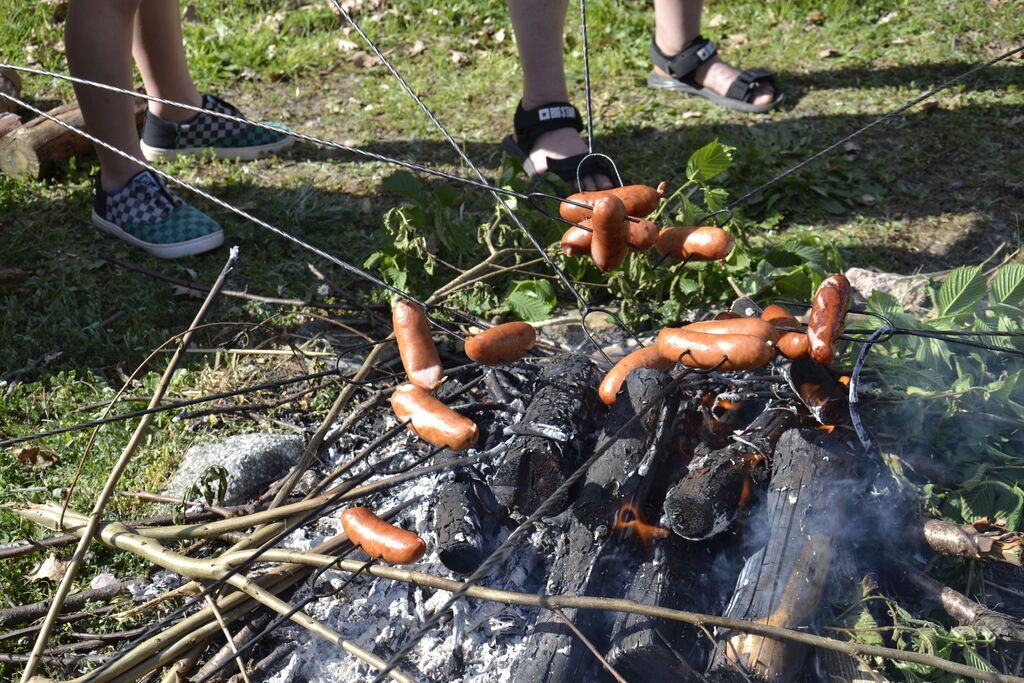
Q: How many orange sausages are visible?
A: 14